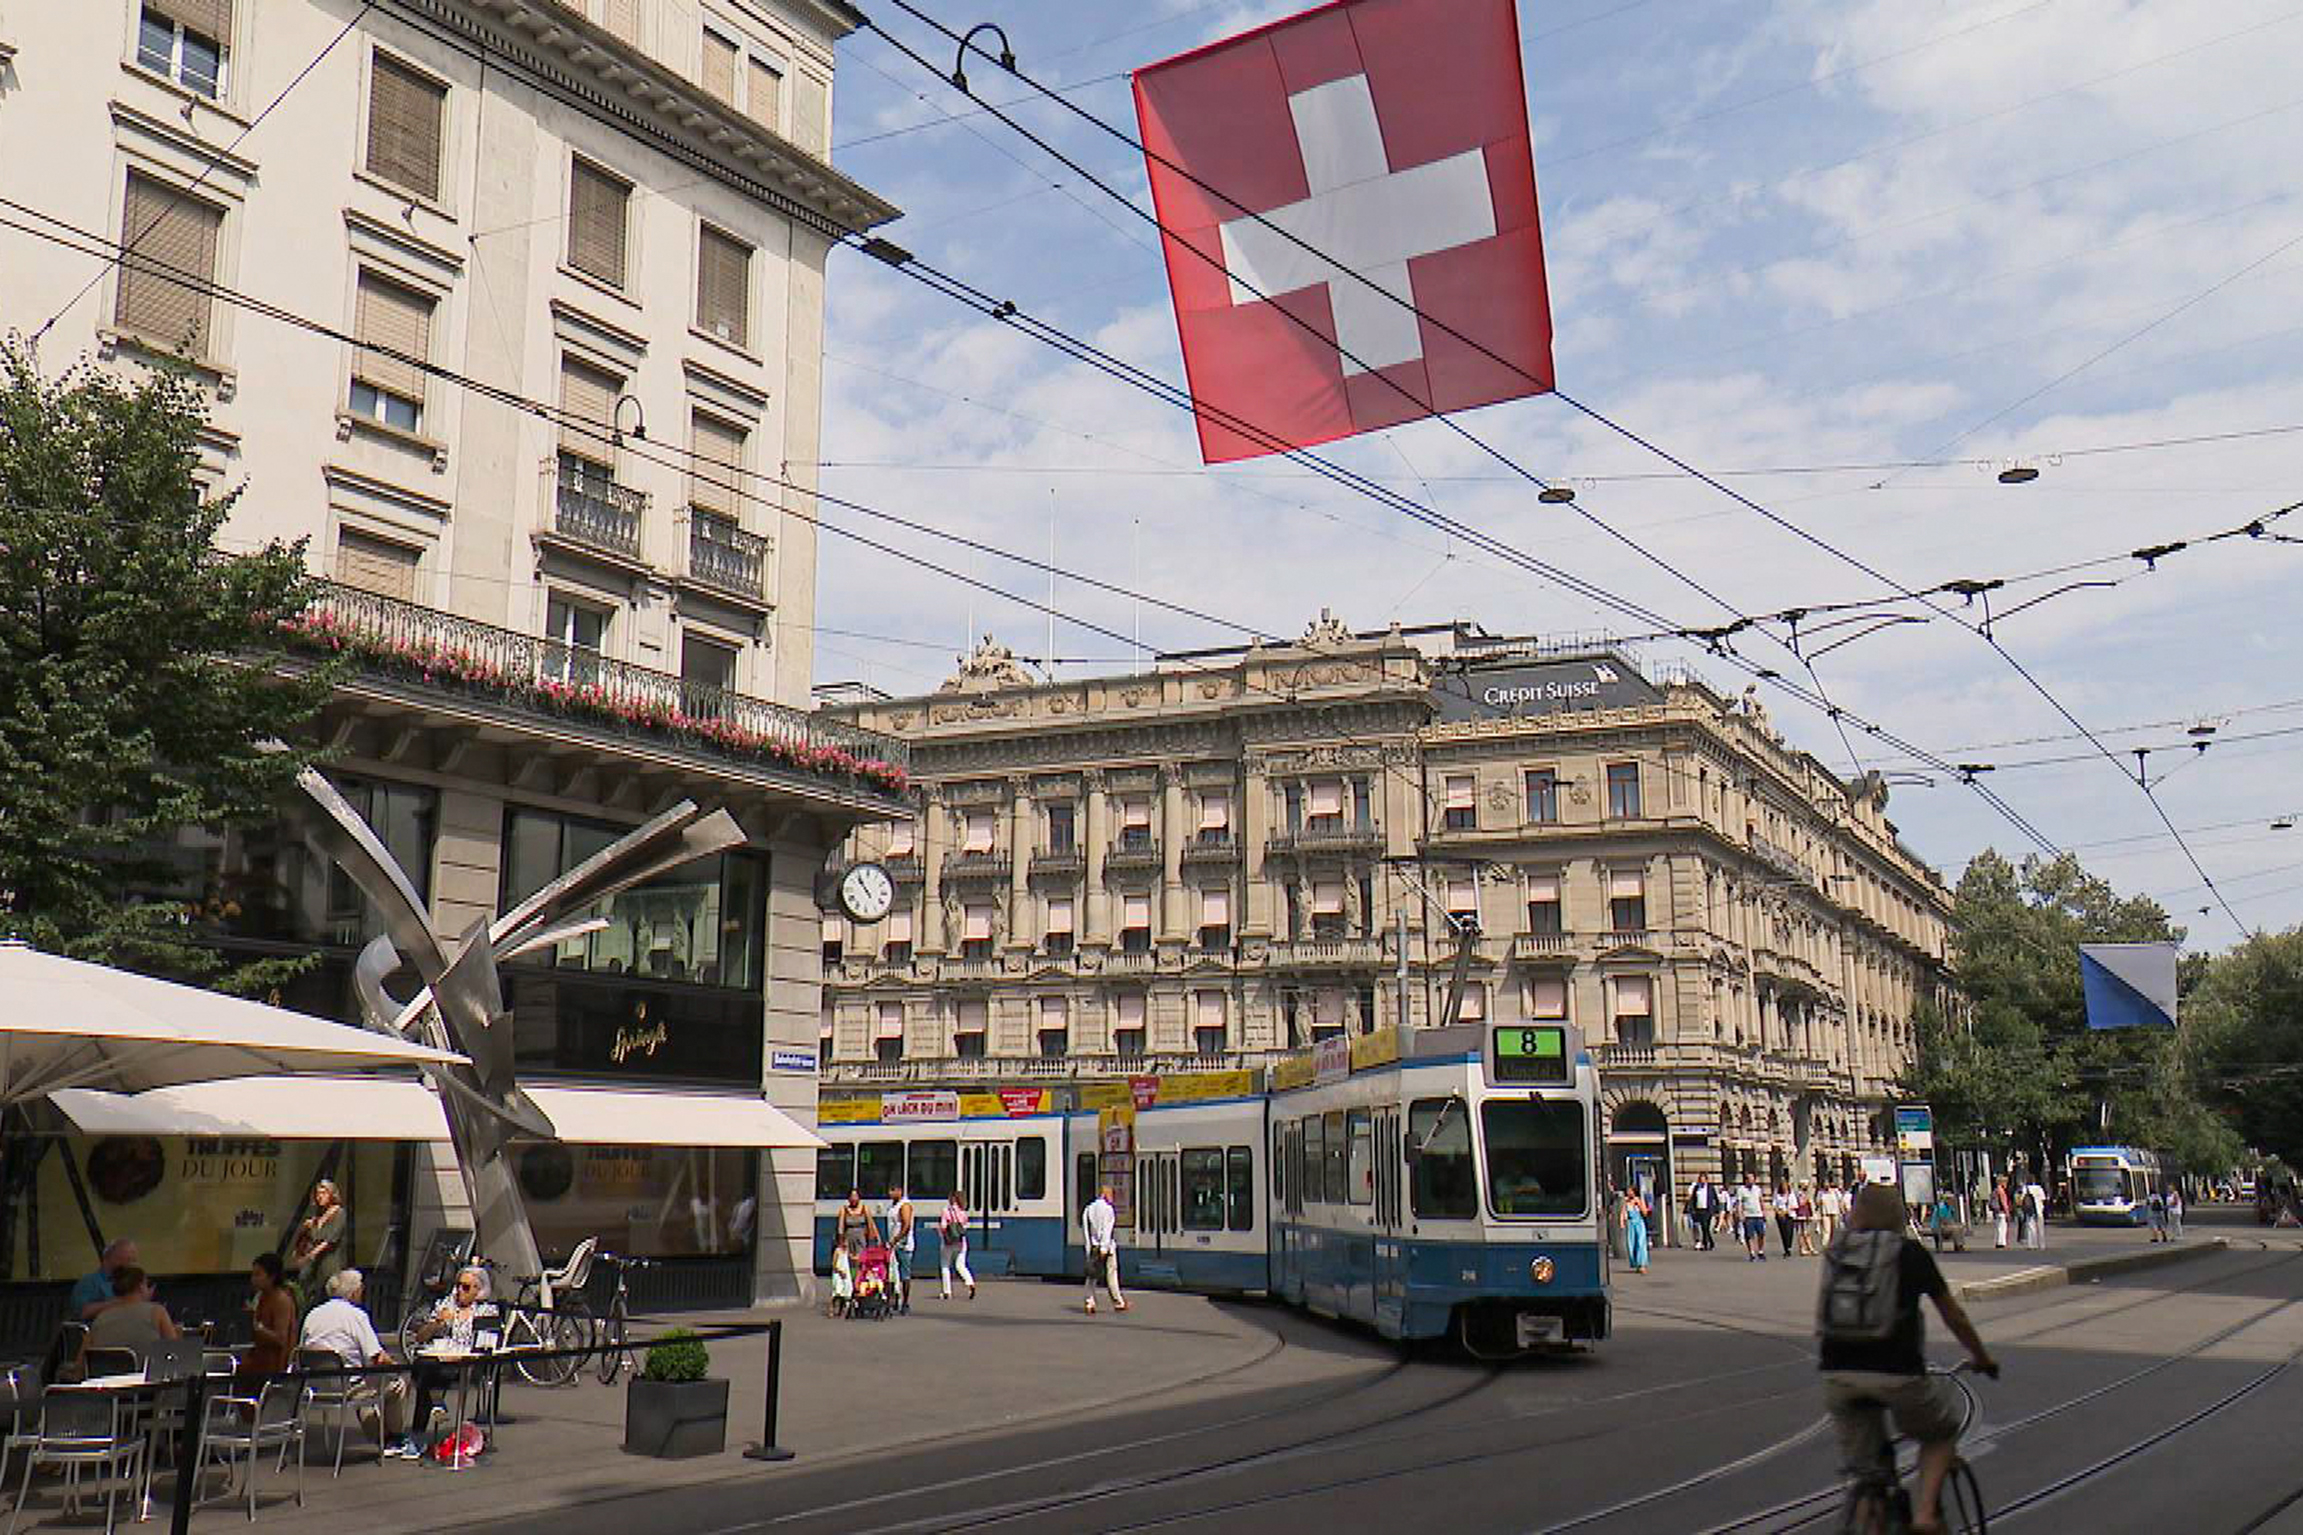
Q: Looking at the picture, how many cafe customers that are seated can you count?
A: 5